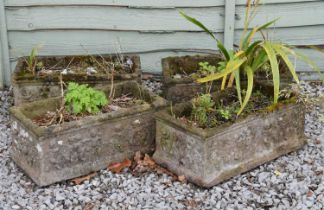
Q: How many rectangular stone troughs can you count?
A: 4